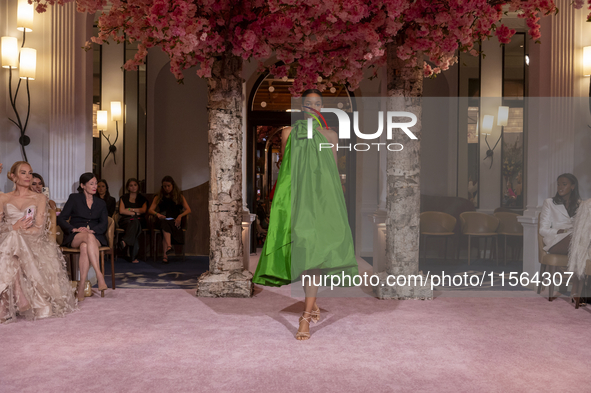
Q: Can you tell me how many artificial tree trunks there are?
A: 2